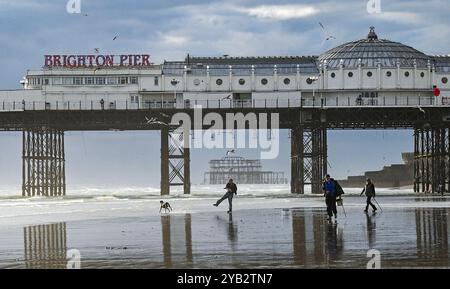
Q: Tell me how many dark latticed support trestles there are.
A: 4